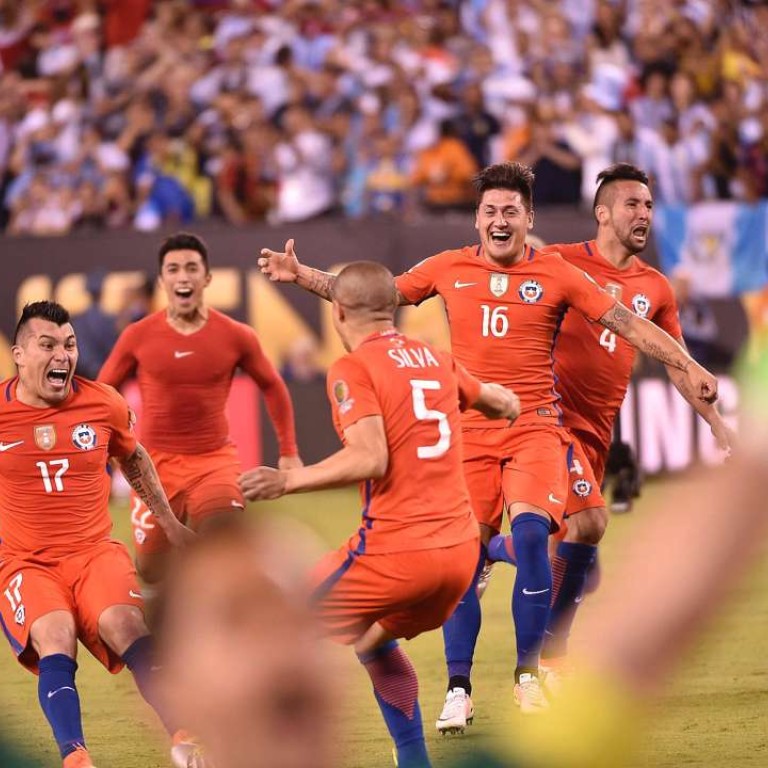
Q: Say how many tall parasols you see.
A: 0